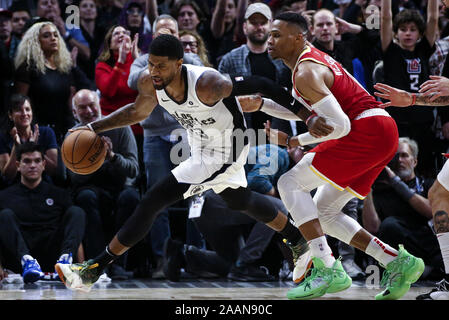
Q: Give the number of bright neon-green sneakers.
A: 2